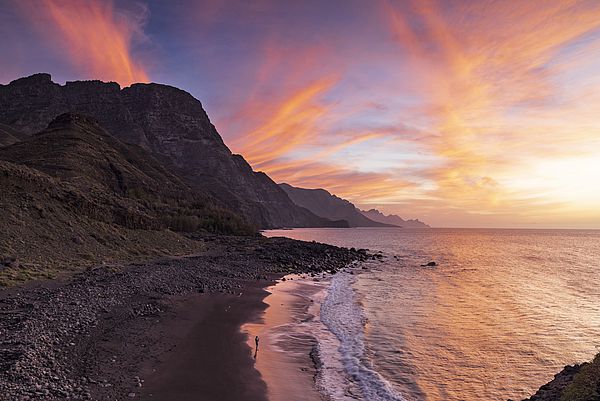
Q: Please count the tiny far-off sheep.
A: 0